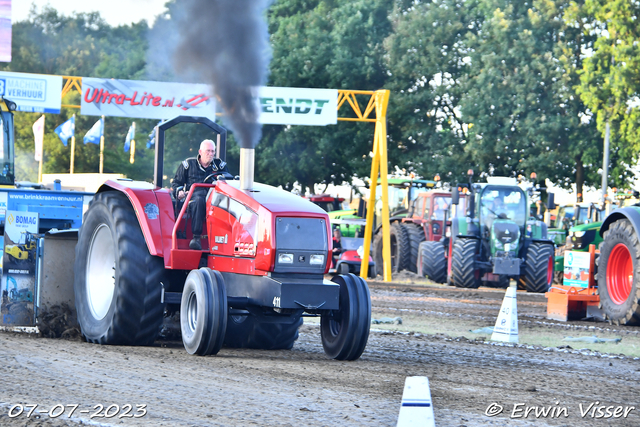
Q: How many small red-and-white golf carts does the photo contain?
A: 1